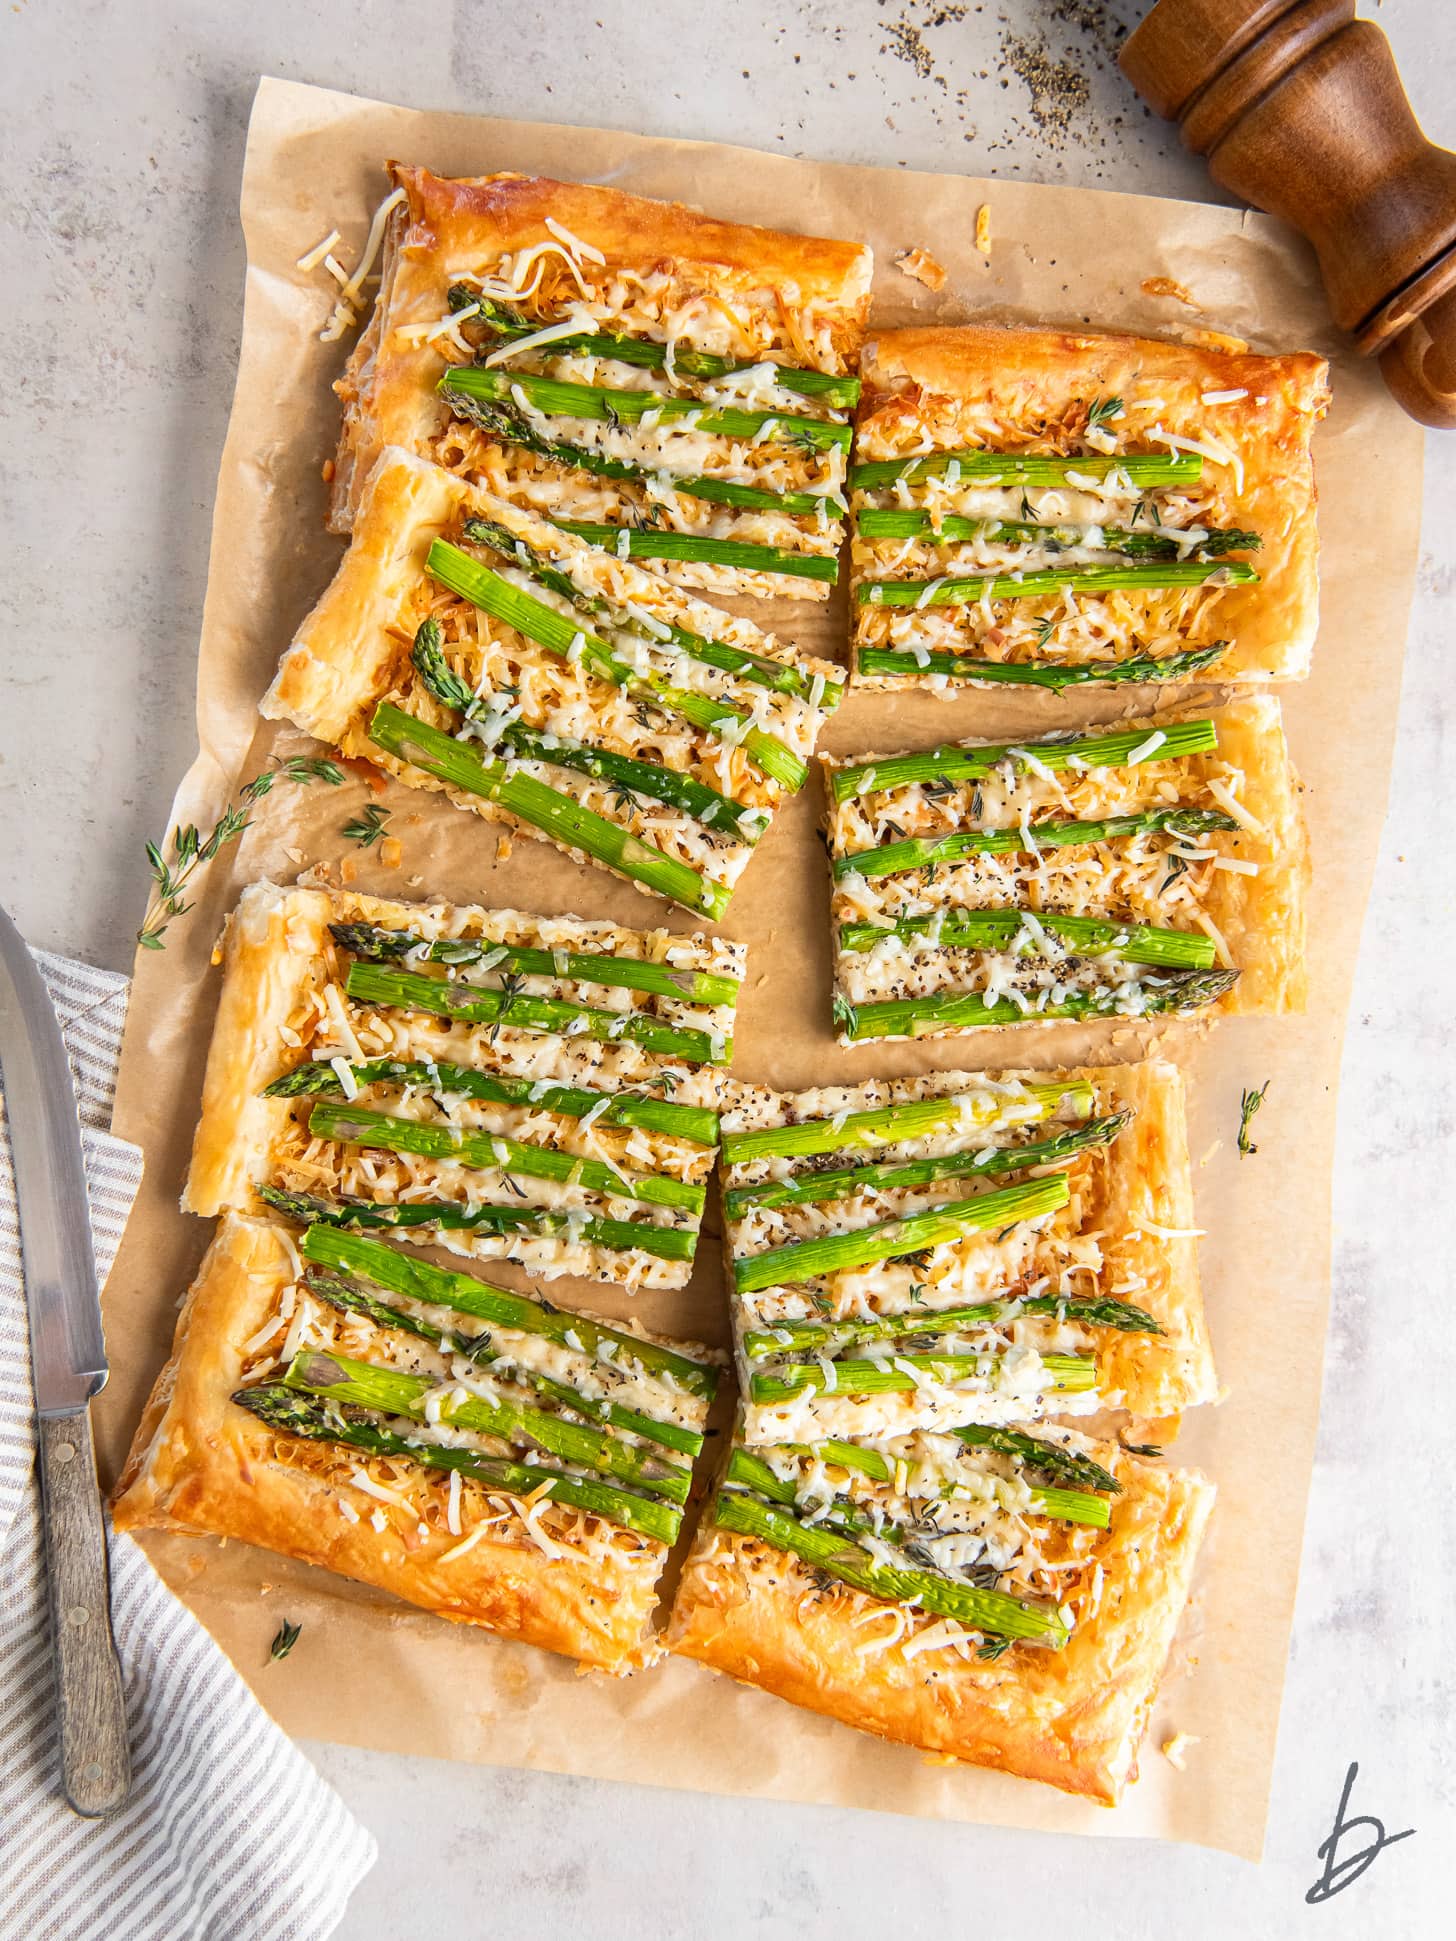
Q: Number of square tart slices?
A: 8